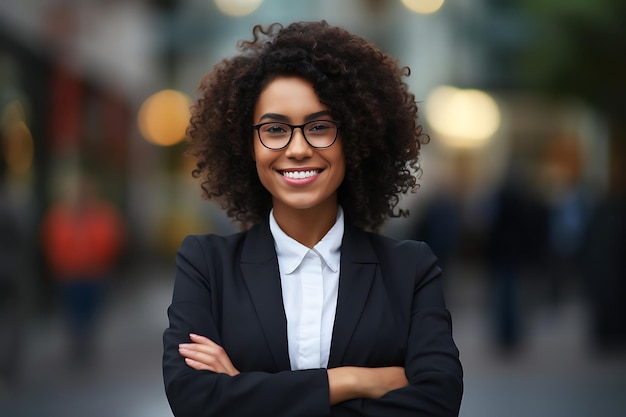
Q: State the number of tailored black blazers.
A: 1